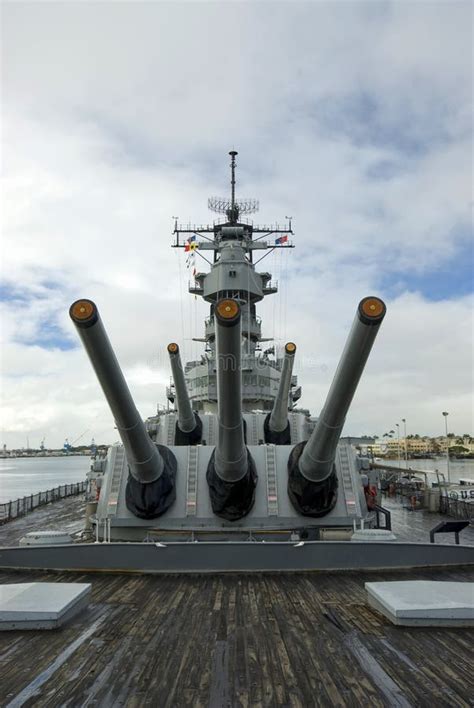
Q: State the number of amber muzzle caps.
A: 5